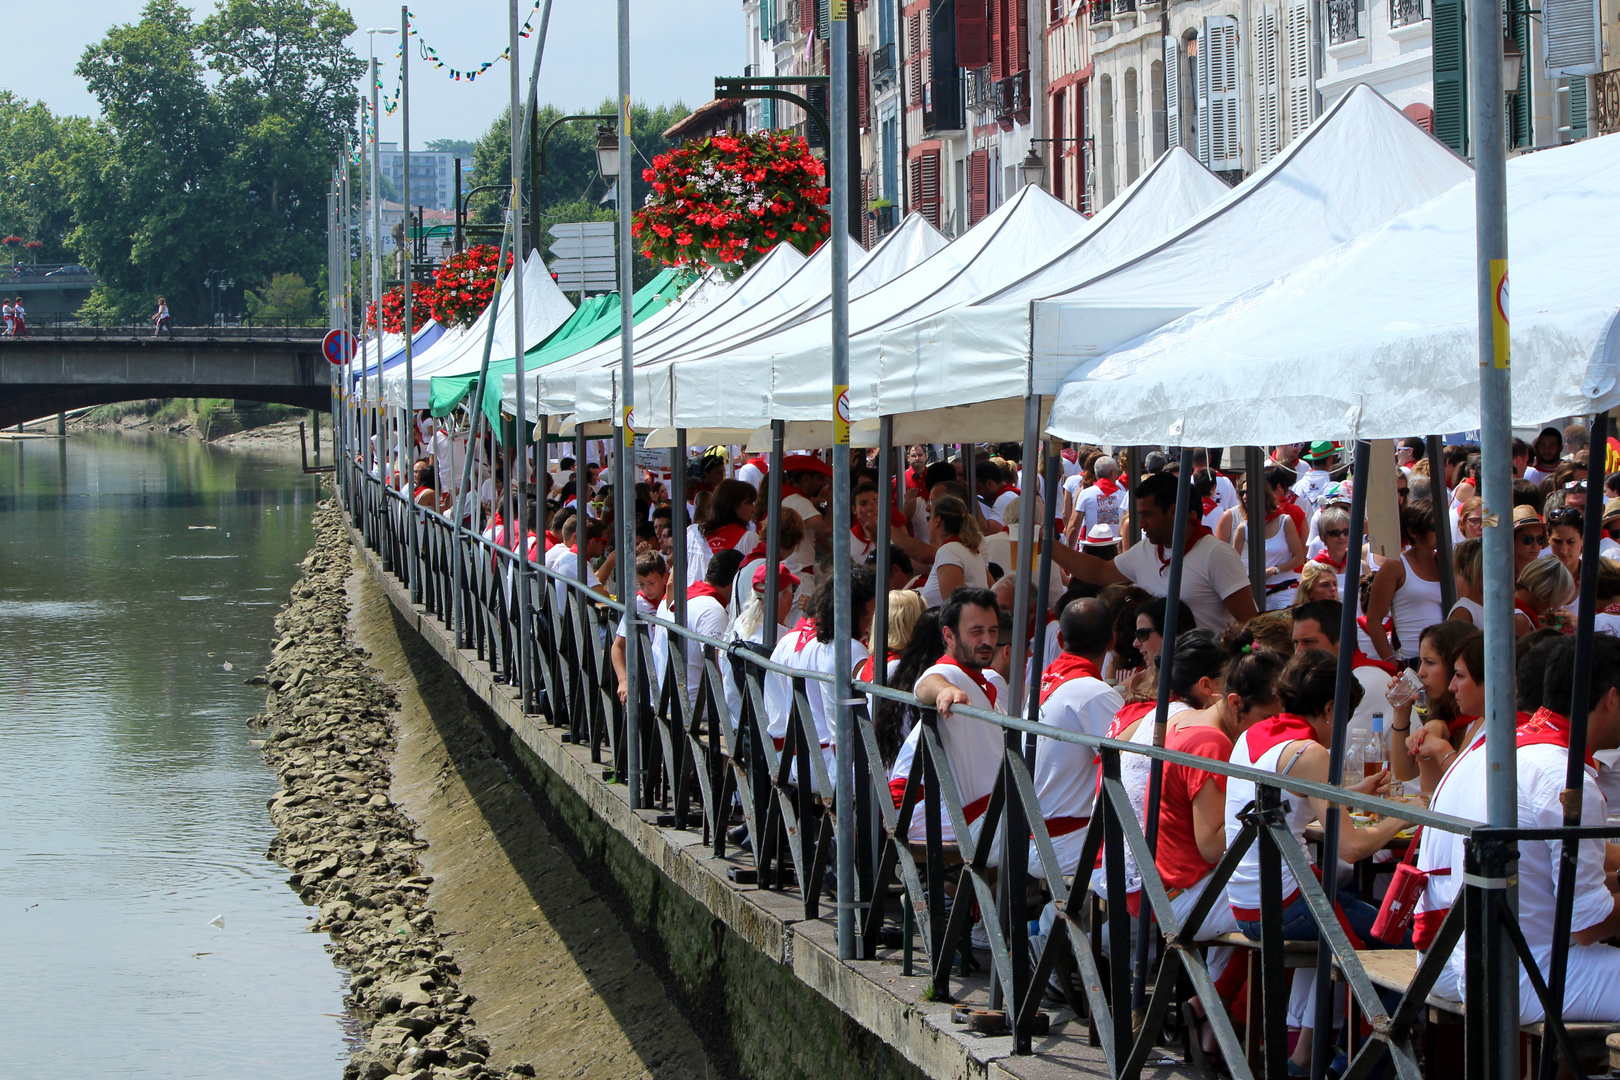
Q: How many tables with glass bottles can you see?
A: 1